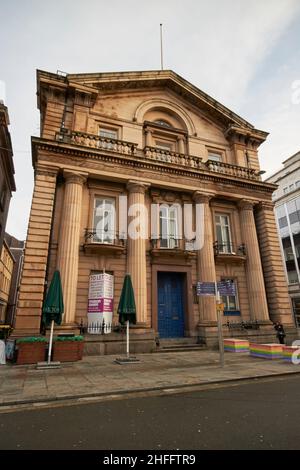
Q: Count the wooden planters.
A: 2